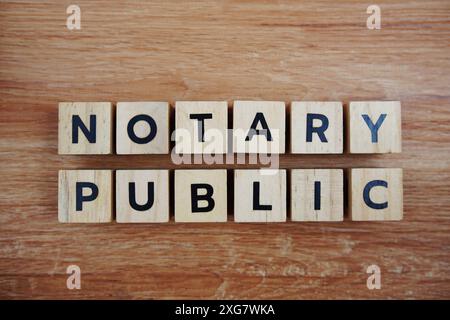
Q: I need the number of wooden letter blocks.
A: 12